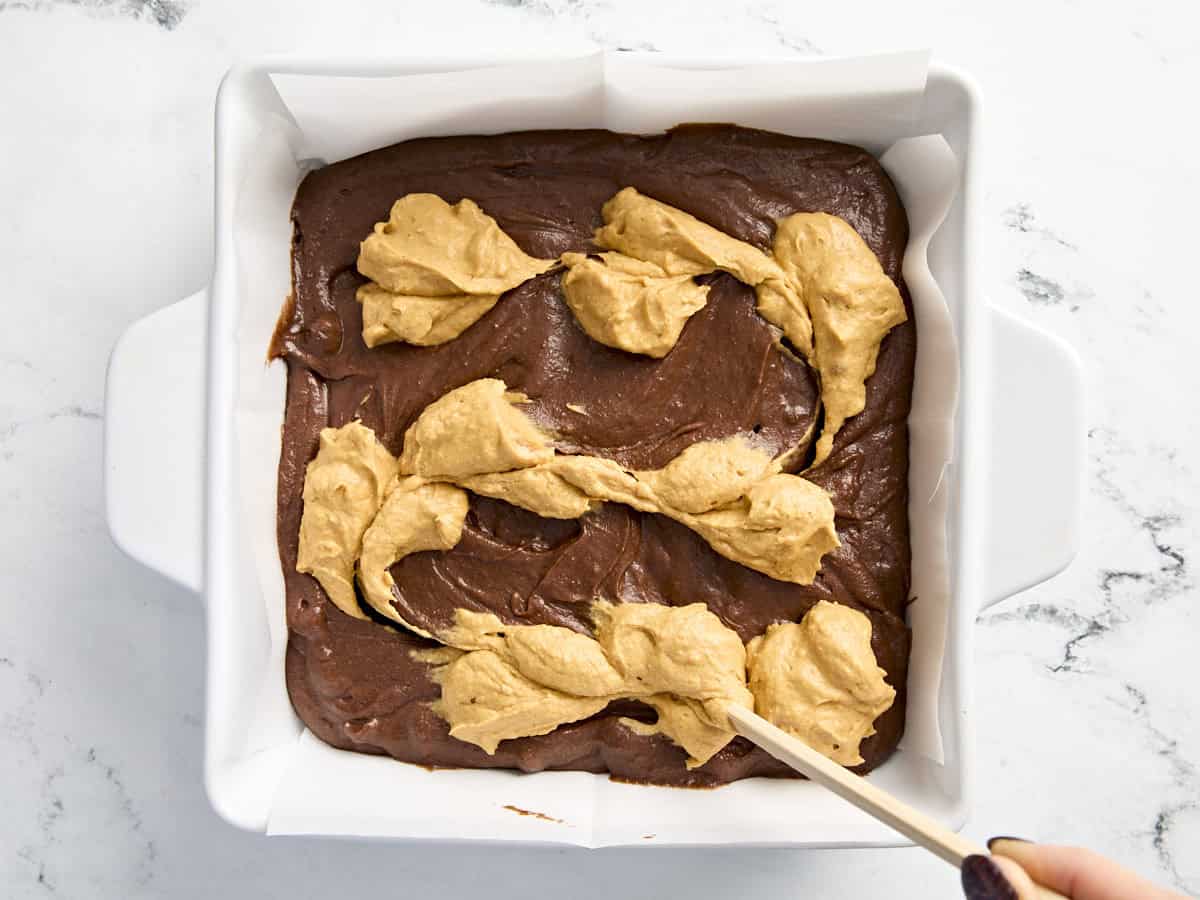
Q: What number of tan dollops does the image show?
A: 9